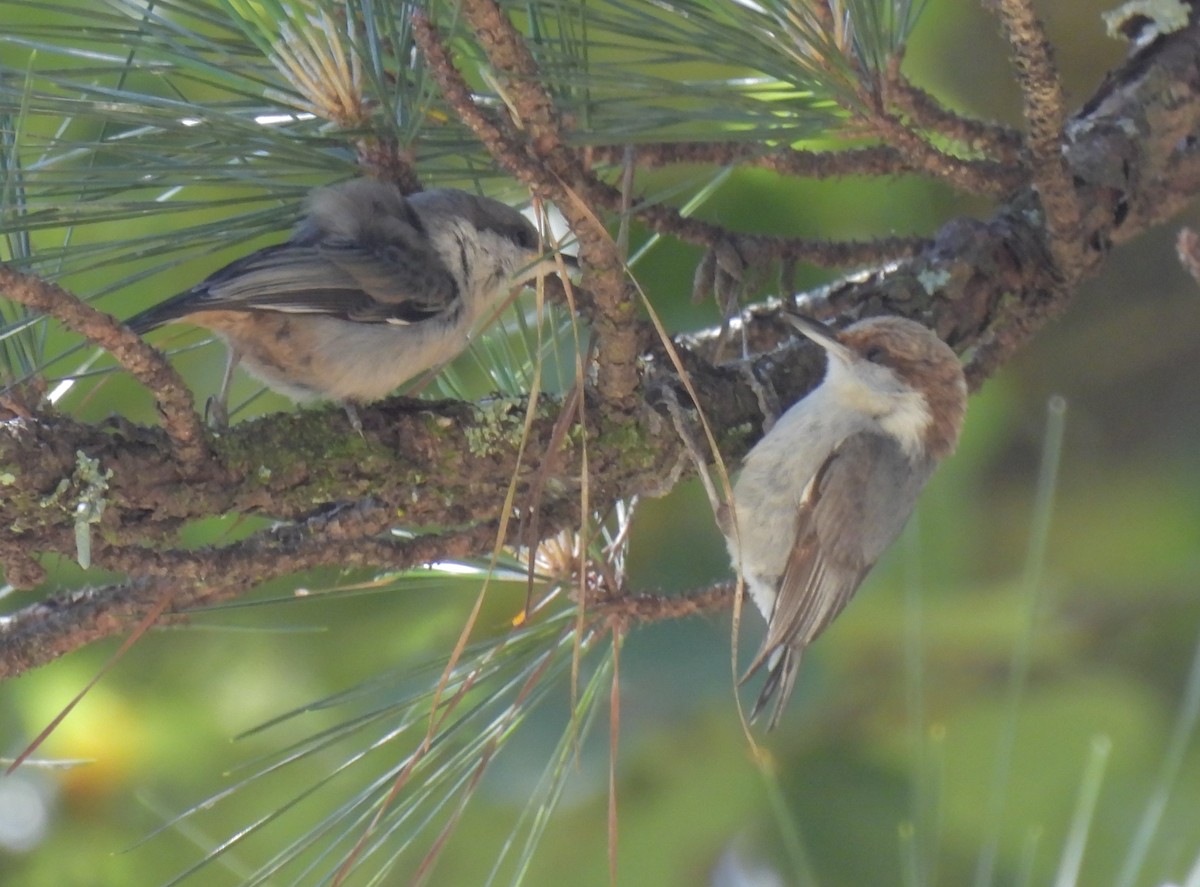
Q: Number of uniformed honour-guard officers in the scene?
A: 0